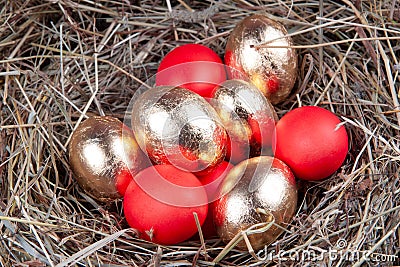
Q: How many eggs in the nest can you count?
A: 9